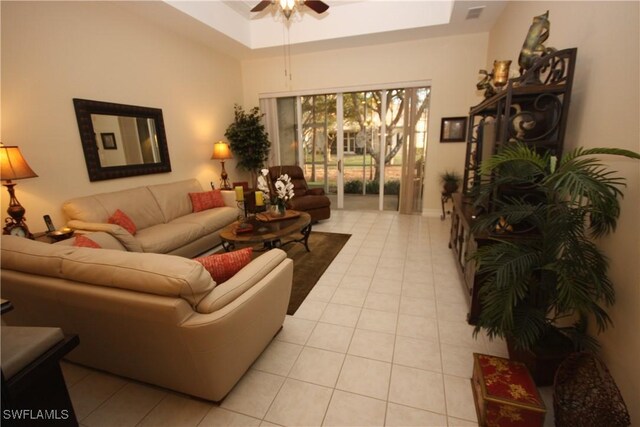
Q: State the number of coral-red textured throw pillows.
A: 4